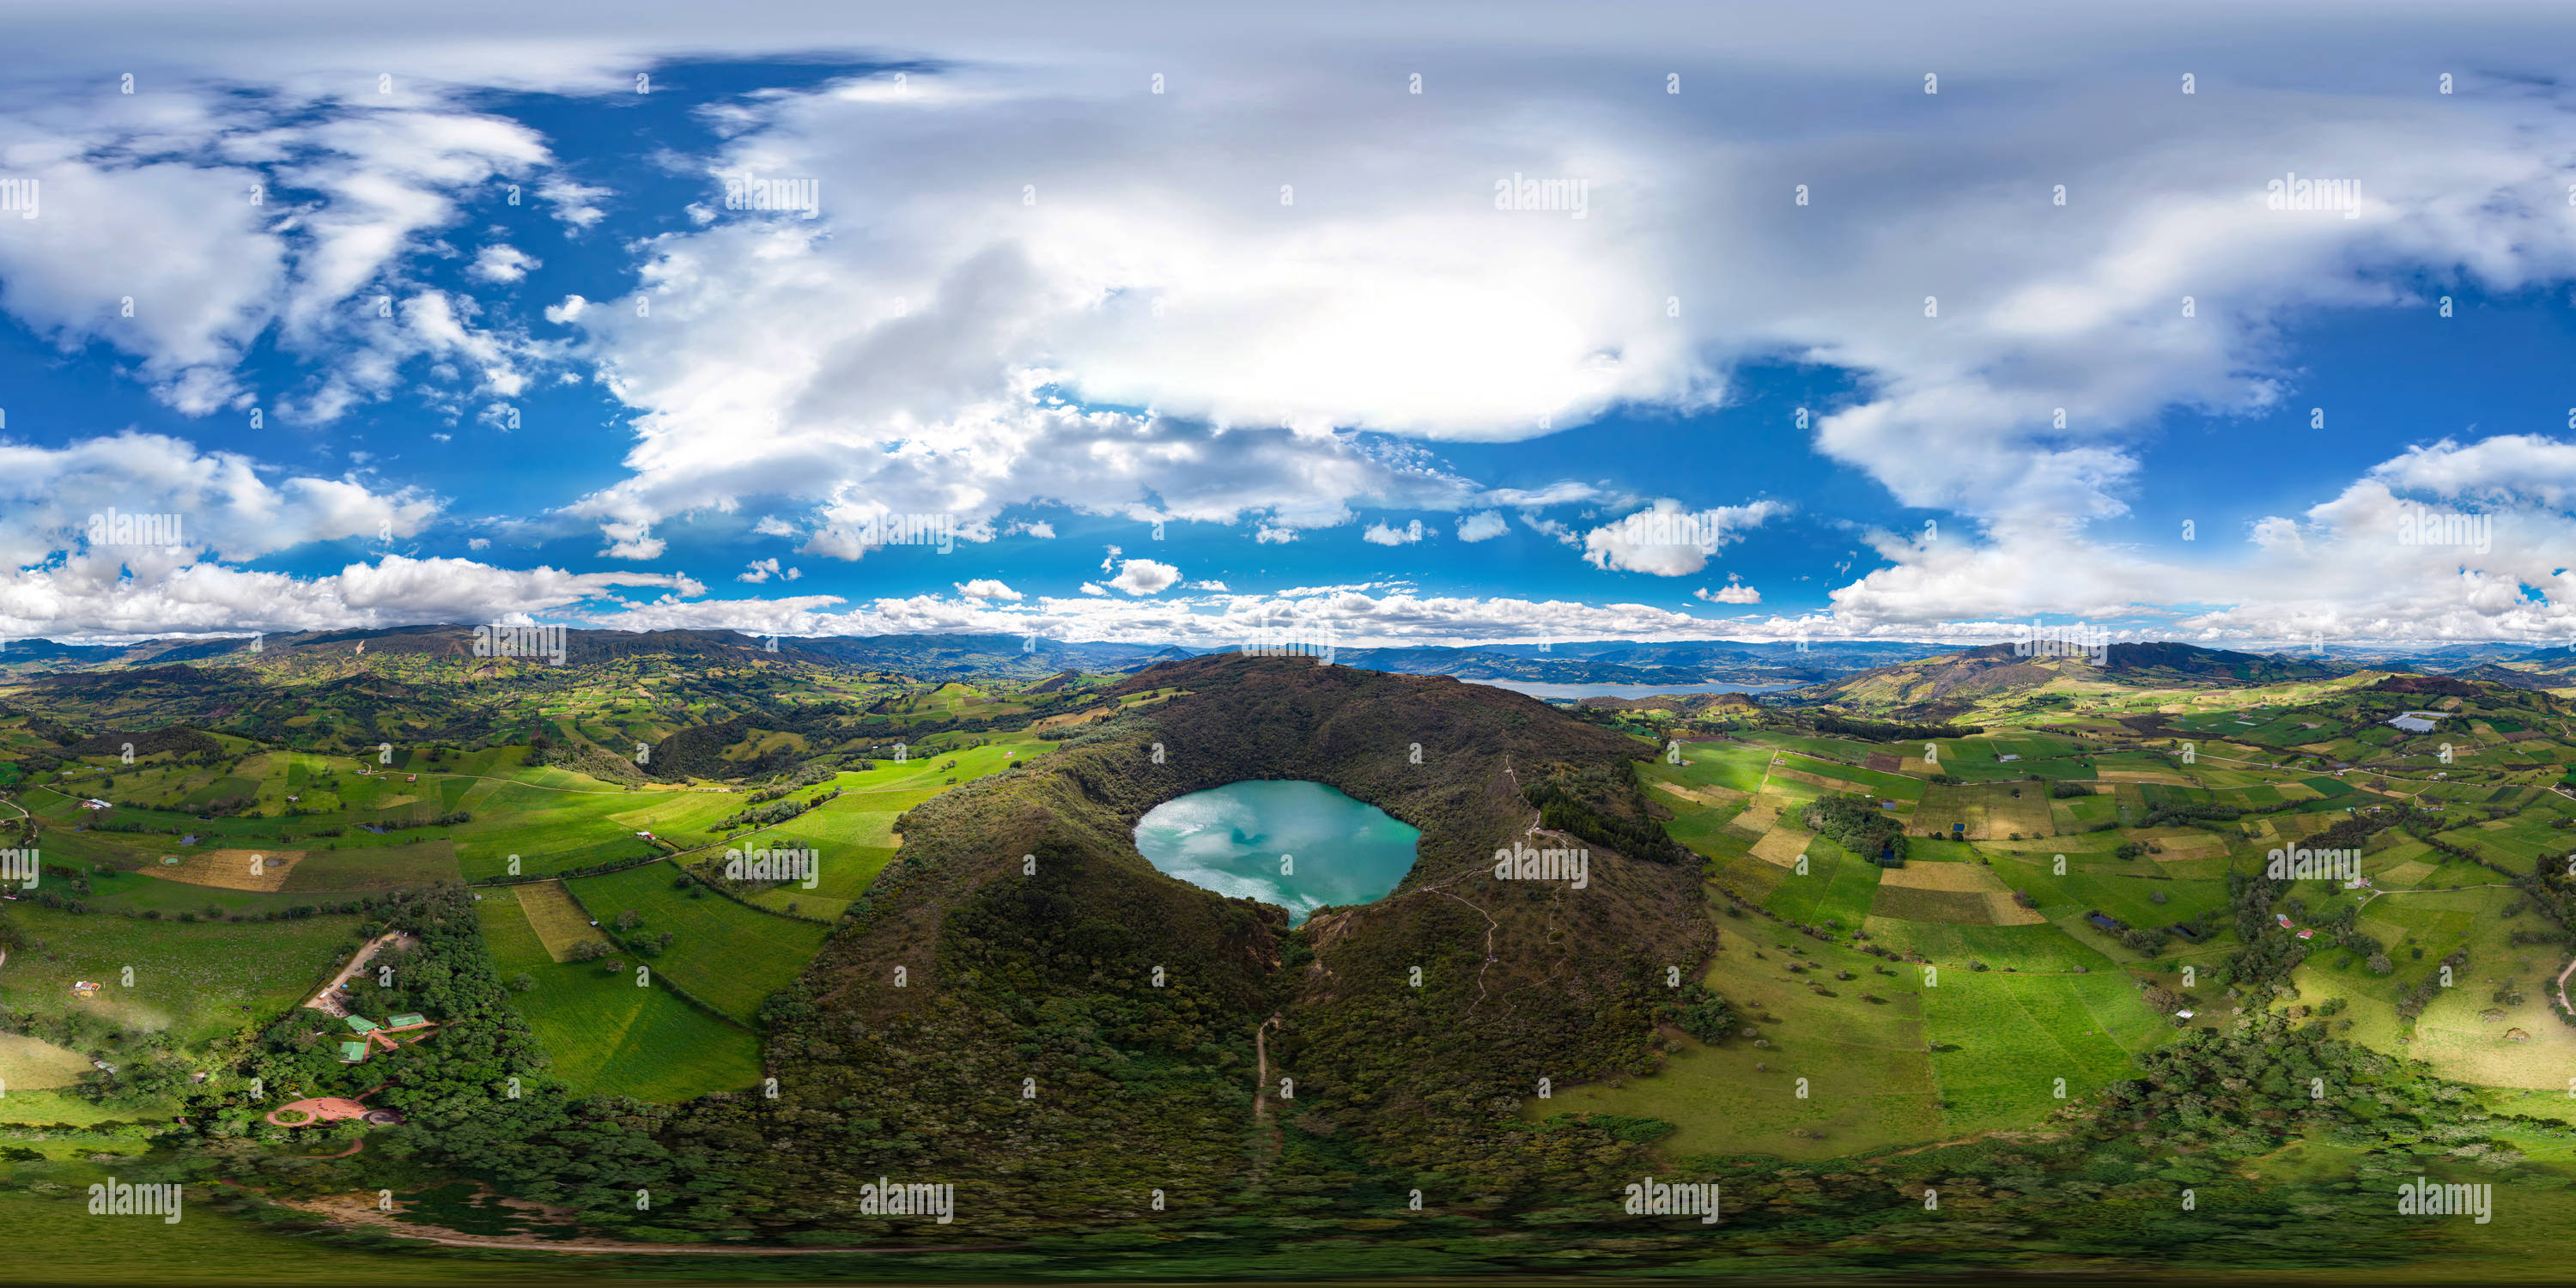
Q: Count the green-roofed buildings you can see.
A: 3